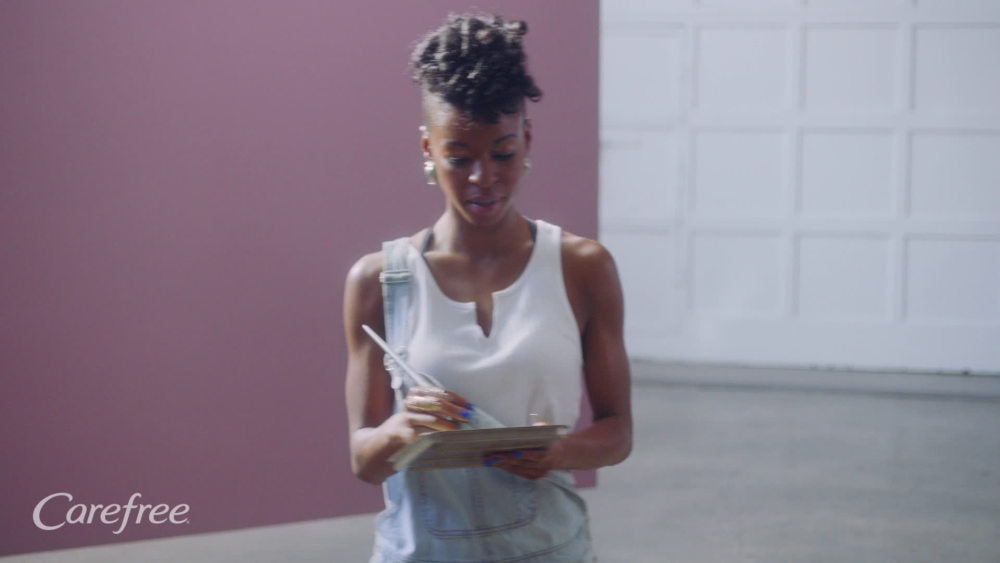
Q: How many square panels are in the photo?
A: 12